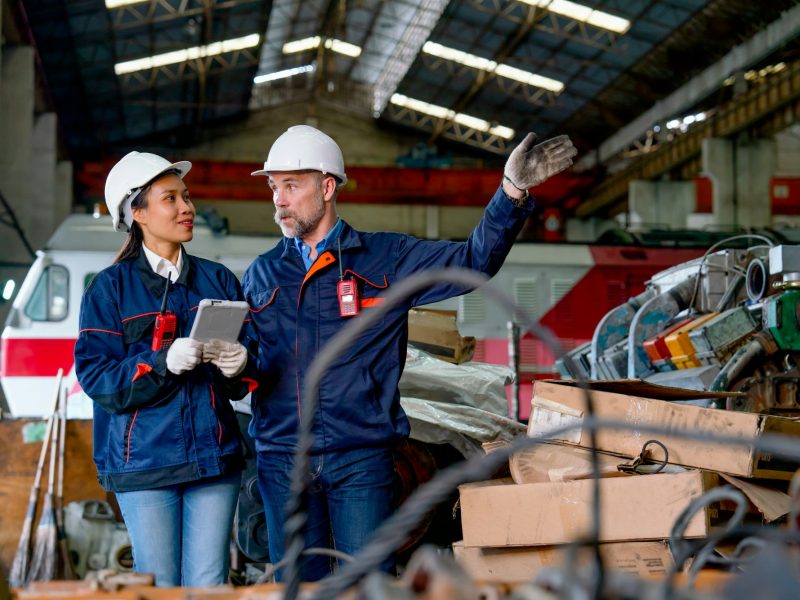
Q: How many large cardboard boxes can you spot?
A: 3